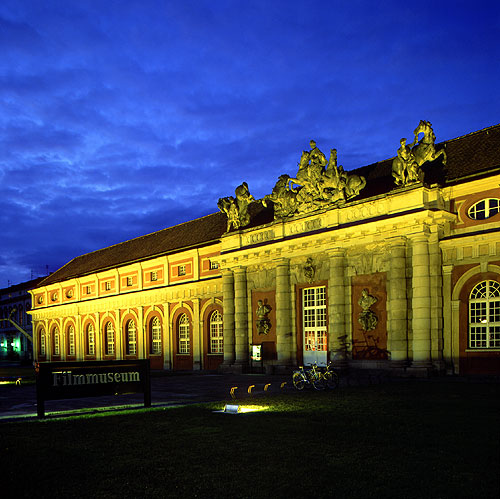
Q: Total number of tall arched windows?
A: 10